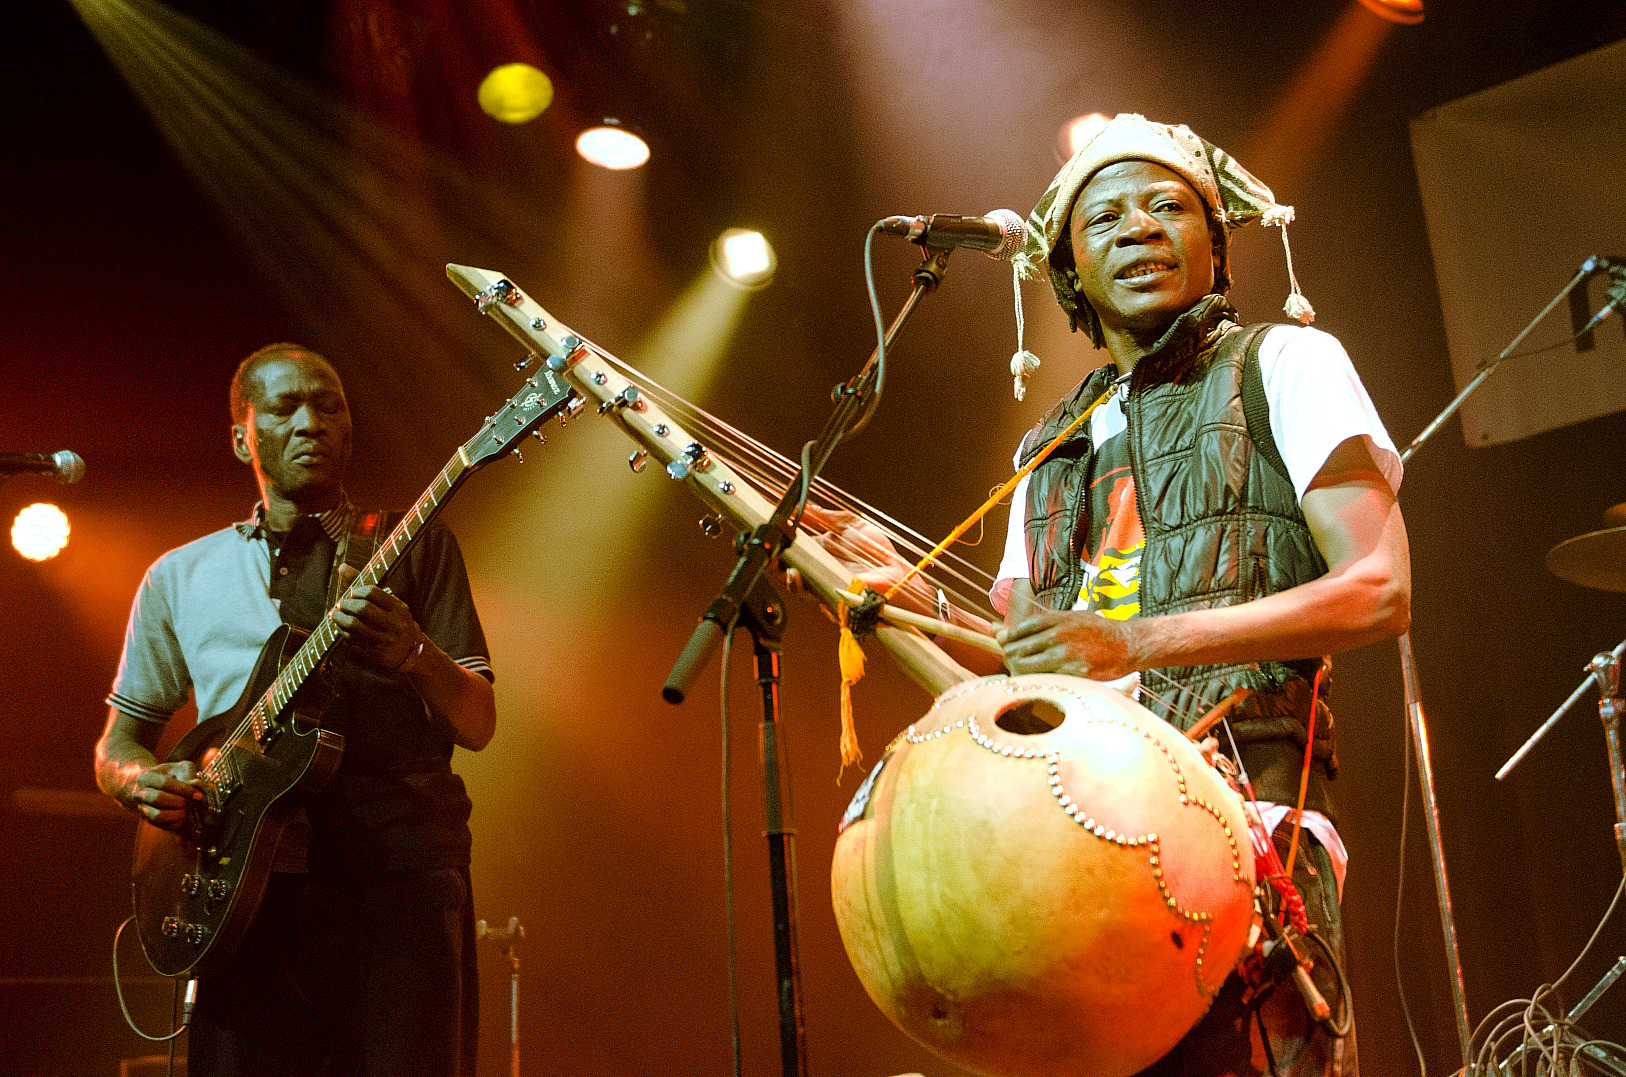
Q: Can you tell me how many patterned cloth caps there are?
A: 1